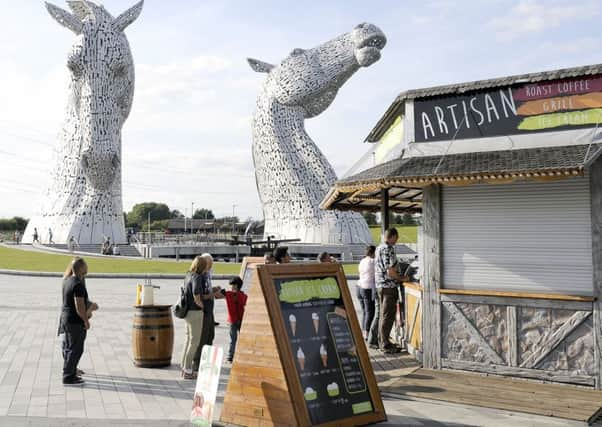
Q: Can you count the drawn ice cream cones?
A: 4